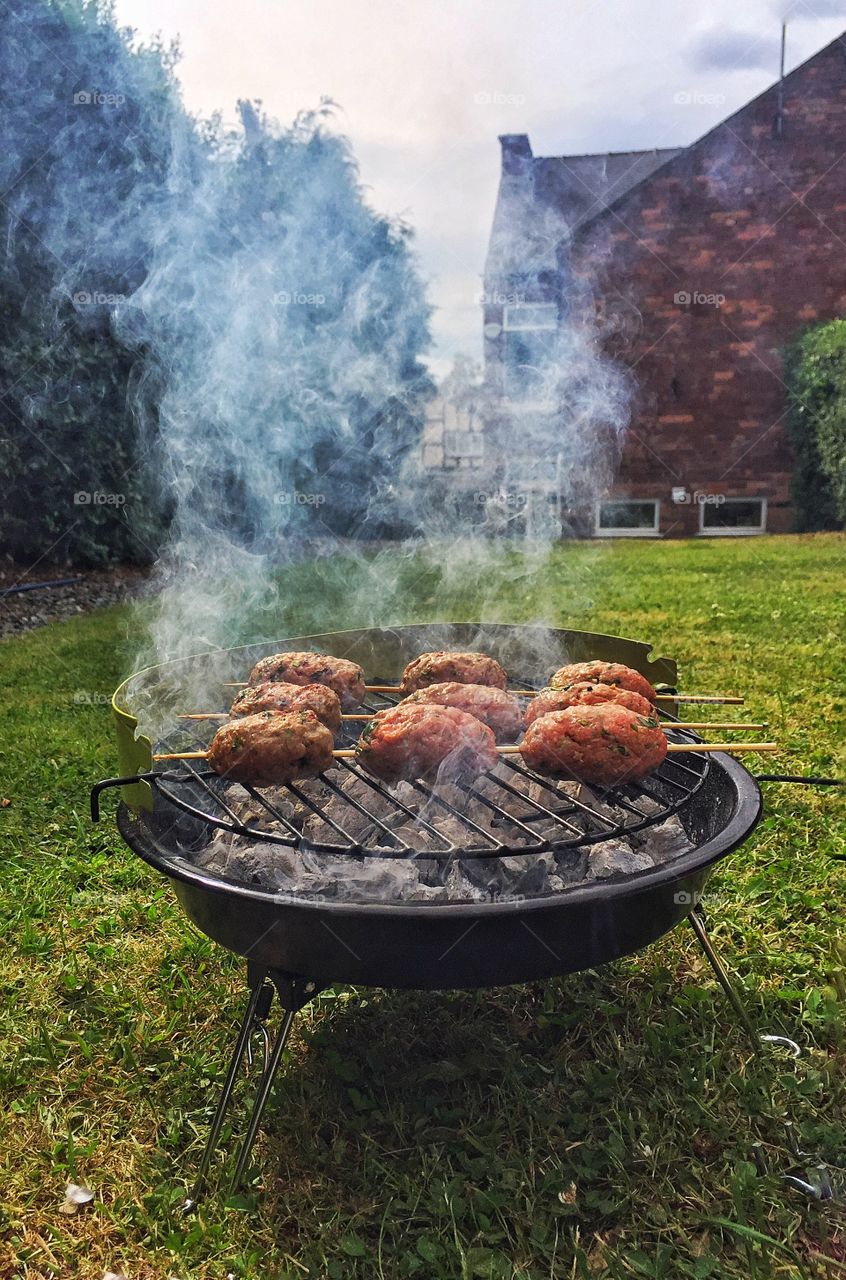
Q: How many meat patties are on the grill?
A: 9